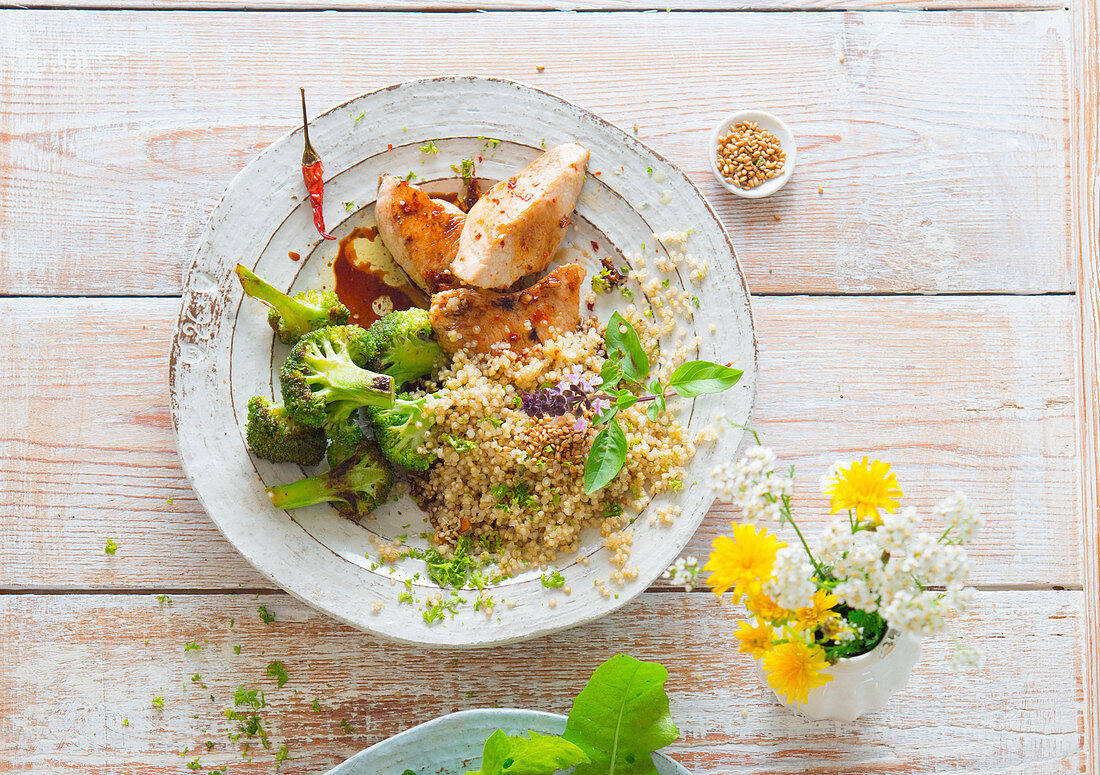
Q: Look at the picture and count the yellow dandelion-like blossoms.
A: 6